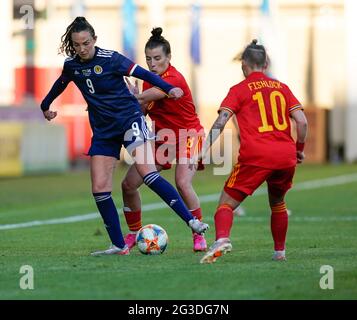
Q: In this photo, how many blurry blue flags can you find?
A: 3